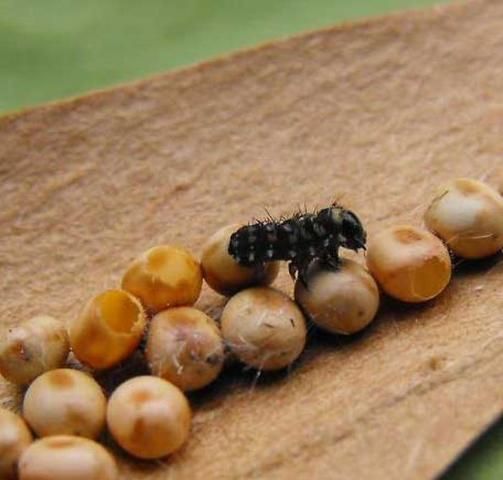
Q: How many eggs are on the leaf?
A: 13